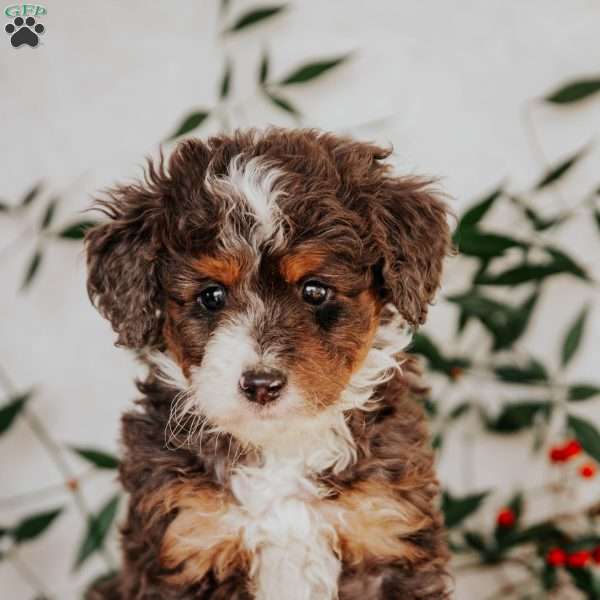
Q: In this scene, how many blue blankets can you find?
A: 0